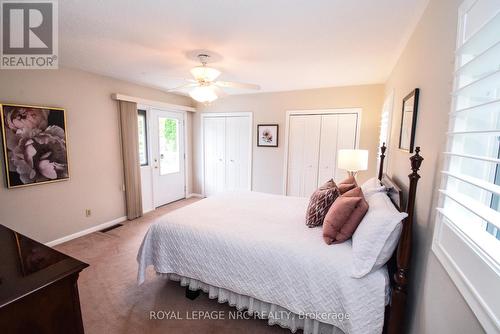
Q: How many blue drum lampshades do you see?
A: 0